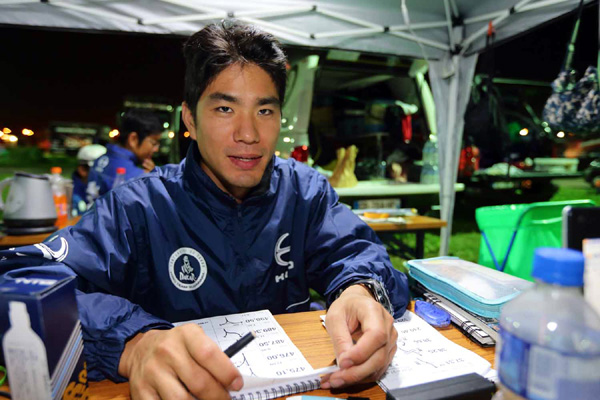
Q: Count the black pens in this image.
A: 1